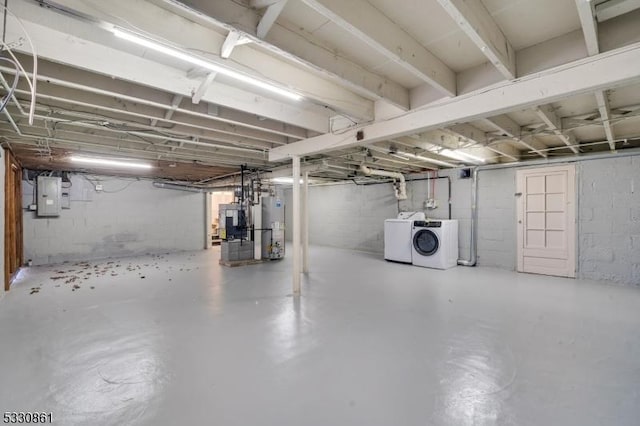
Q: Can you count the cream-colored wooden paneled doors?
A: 1